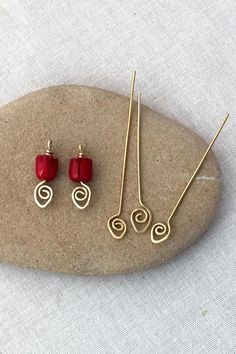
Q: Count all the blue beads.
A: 0